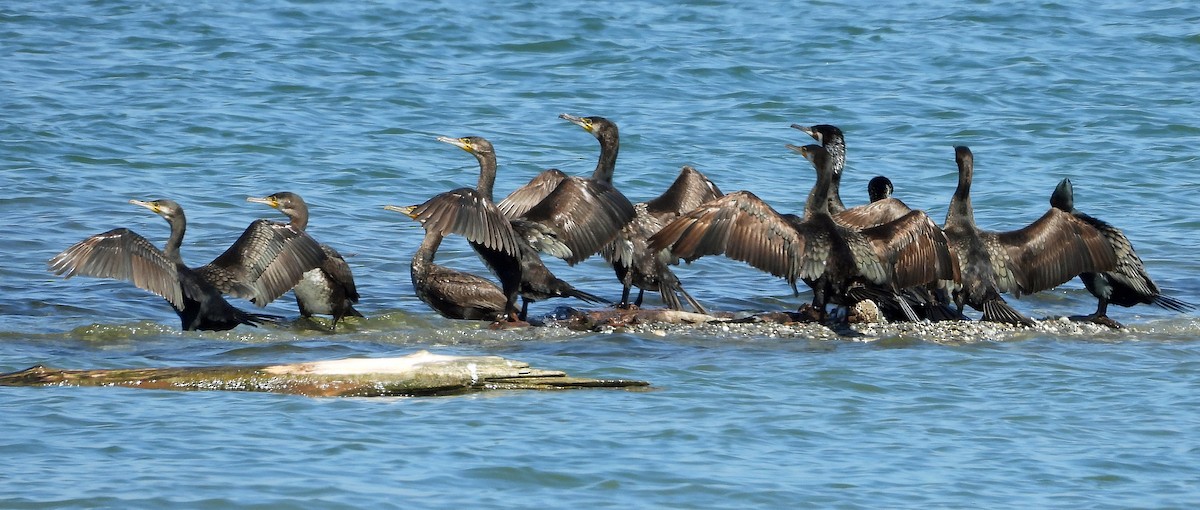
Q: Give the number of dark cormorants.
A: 10